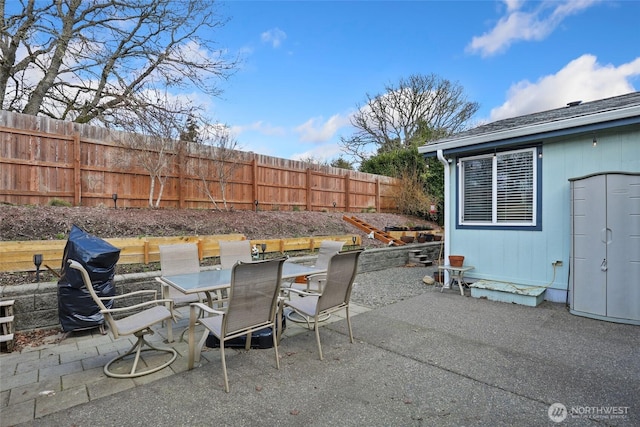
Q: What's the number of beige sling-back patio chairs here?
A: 6